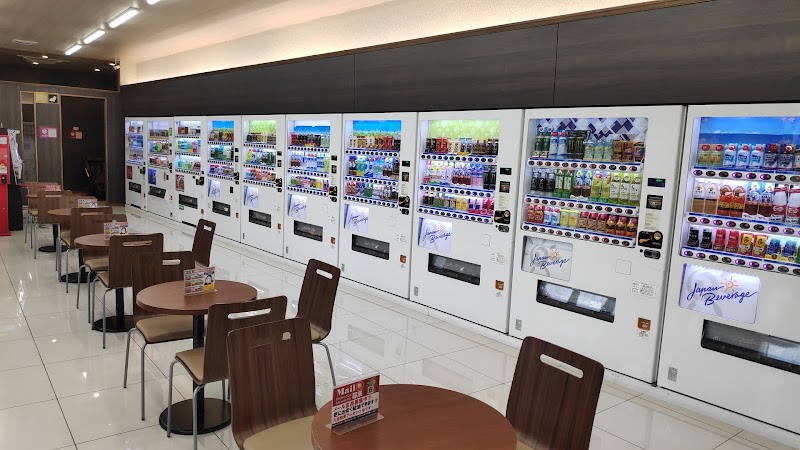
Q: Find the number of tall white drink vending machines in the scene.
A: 10